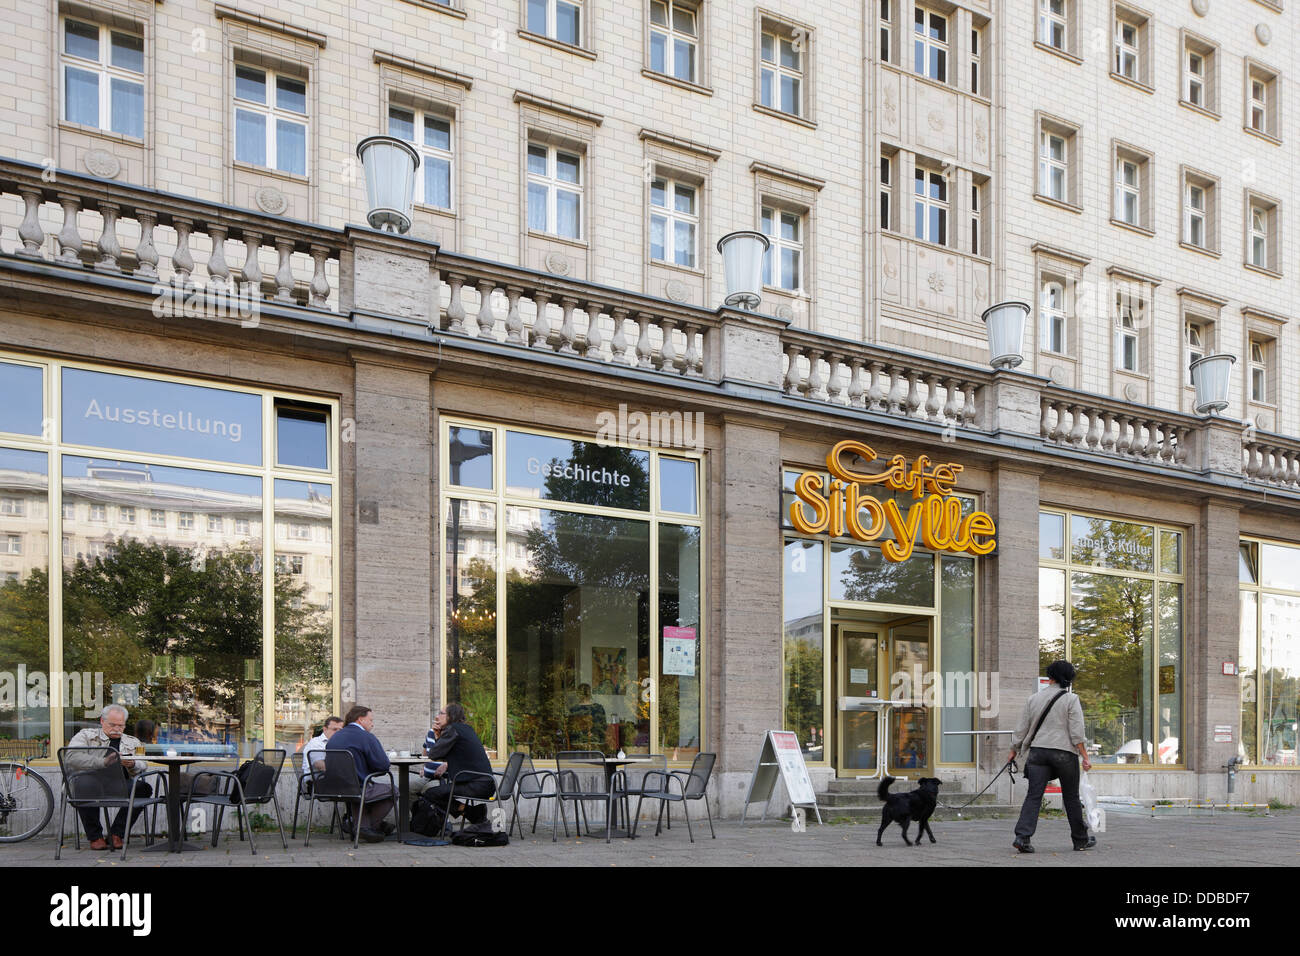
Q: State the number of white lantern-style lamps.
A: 4